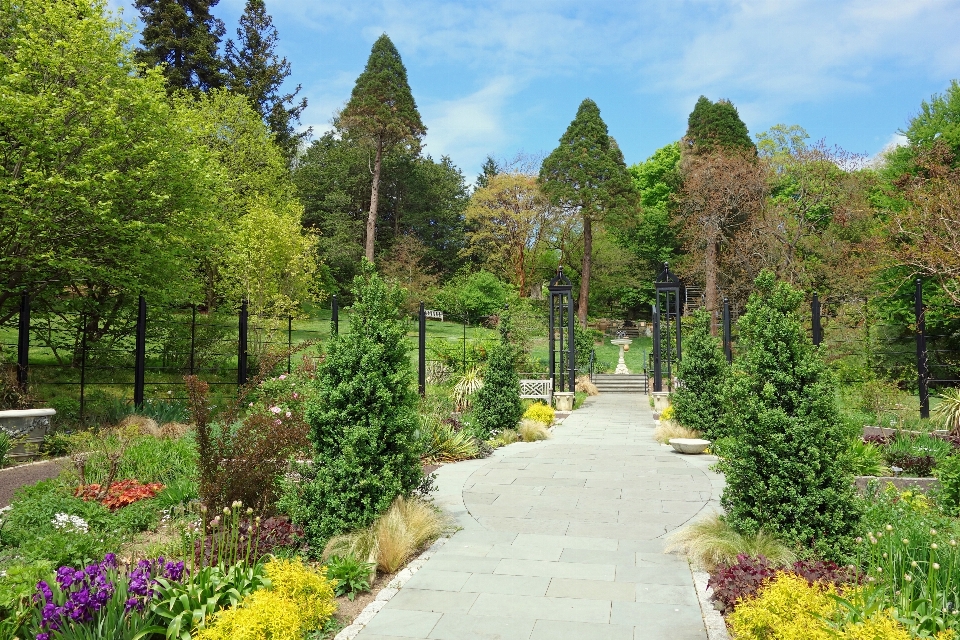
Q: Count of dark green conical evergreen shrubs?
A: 4